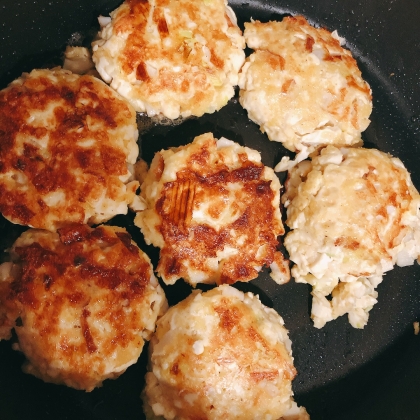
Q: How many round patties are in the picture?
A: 7